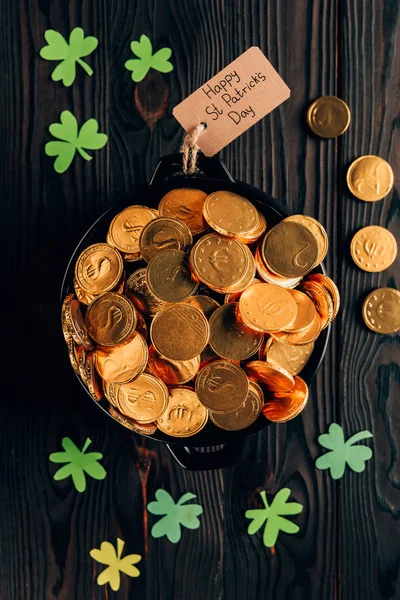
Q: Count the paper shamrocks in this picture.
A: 8